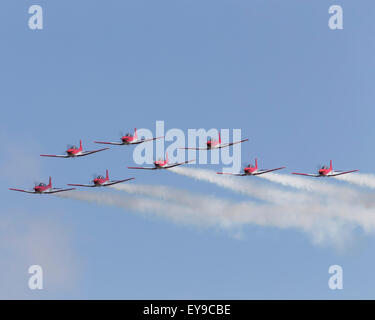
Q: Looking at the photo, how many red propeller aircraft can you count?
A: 8